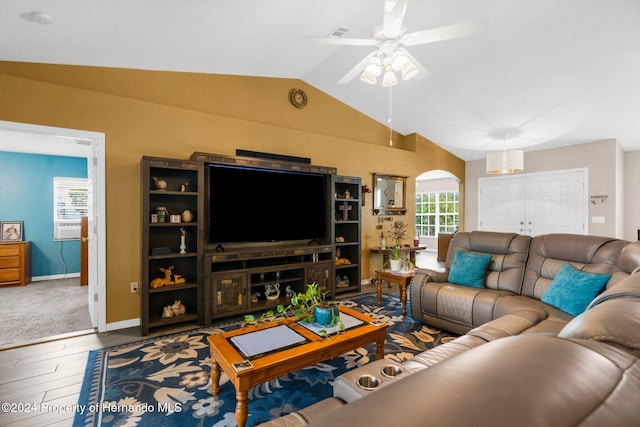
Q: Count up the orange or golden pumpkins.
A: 0